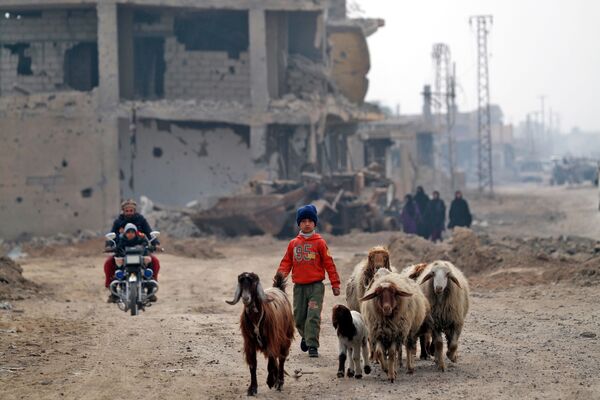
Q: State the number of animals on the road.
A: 6